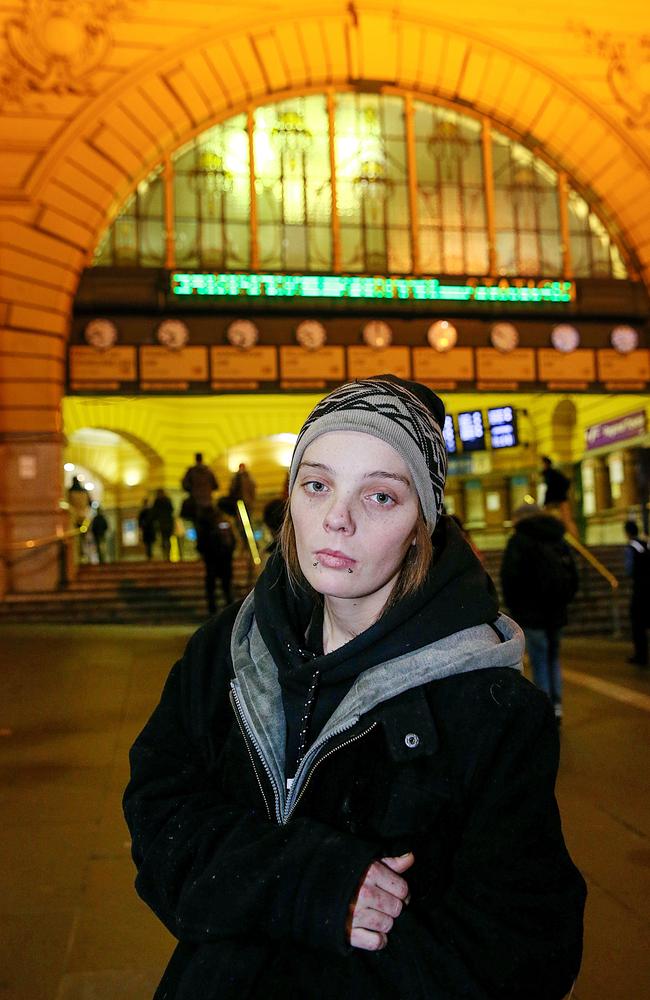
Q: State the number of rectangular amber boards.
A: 9